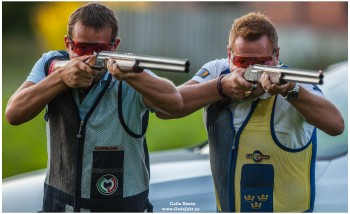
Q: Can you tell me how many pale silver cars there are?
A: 1